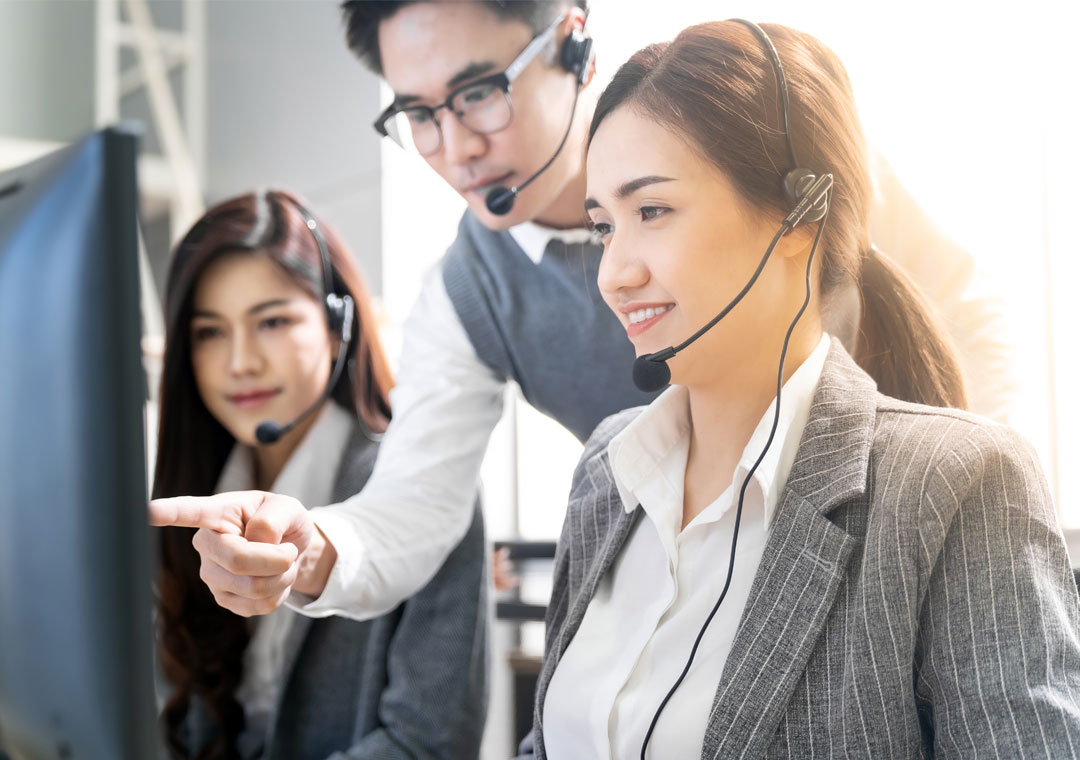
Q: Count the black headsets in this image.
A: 3